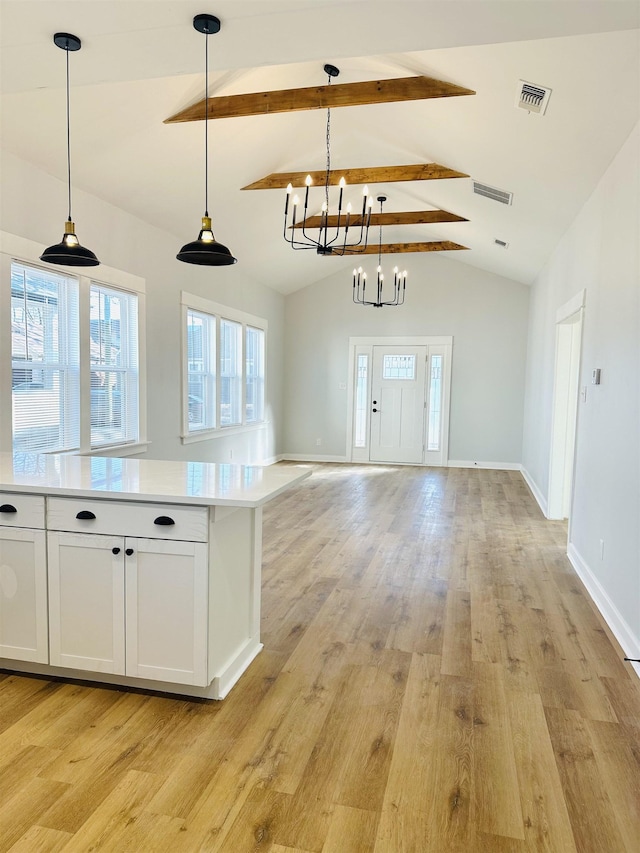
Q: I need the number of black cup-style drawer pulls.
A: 3